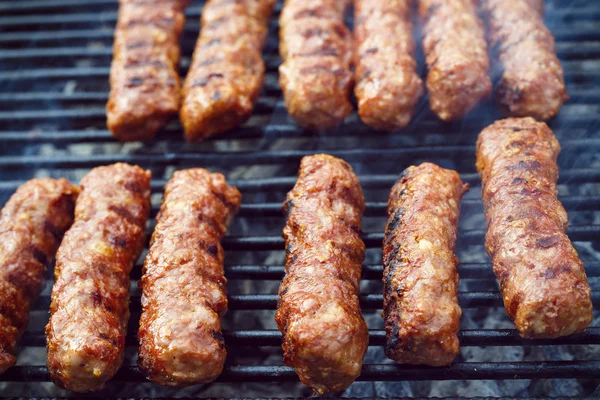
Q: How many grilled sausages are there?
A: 12